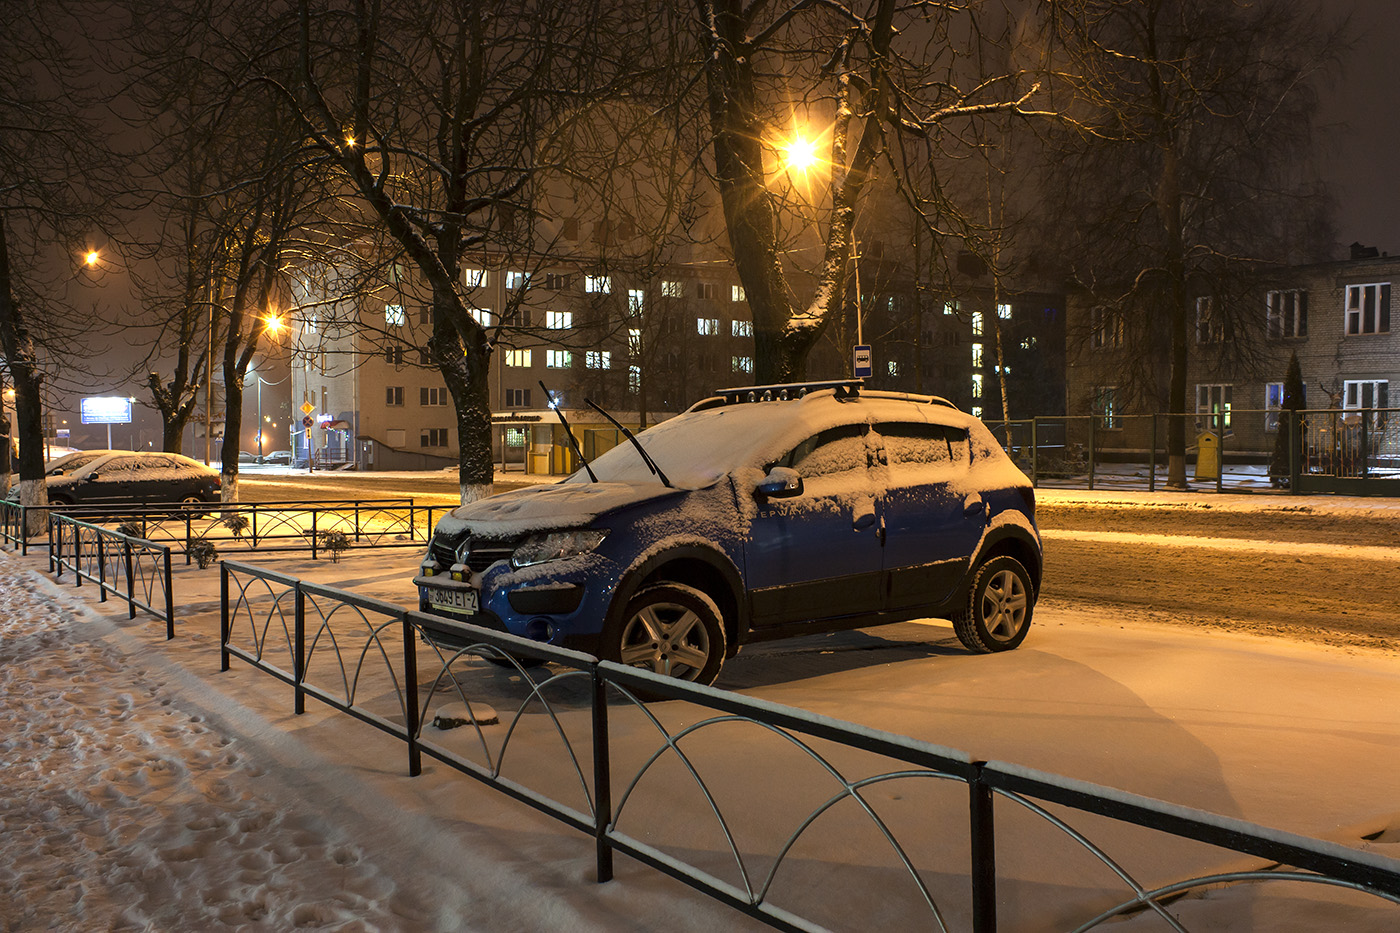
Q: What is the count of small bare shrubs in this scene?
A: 4